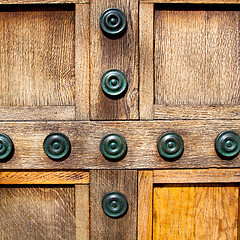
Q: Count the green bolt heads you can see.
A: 8